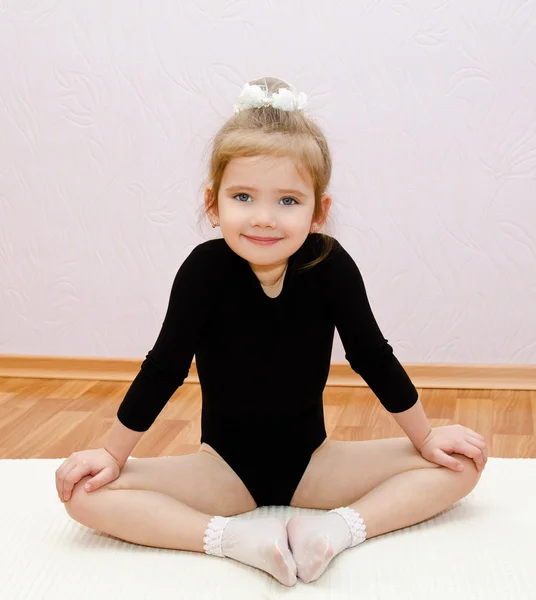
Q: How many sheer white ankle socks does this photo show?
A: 2